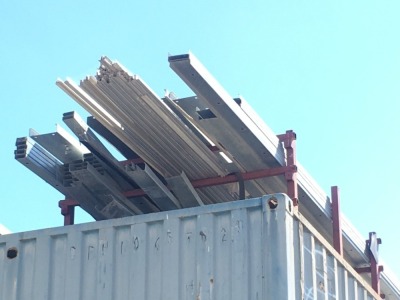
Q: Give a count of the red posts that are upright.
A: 4